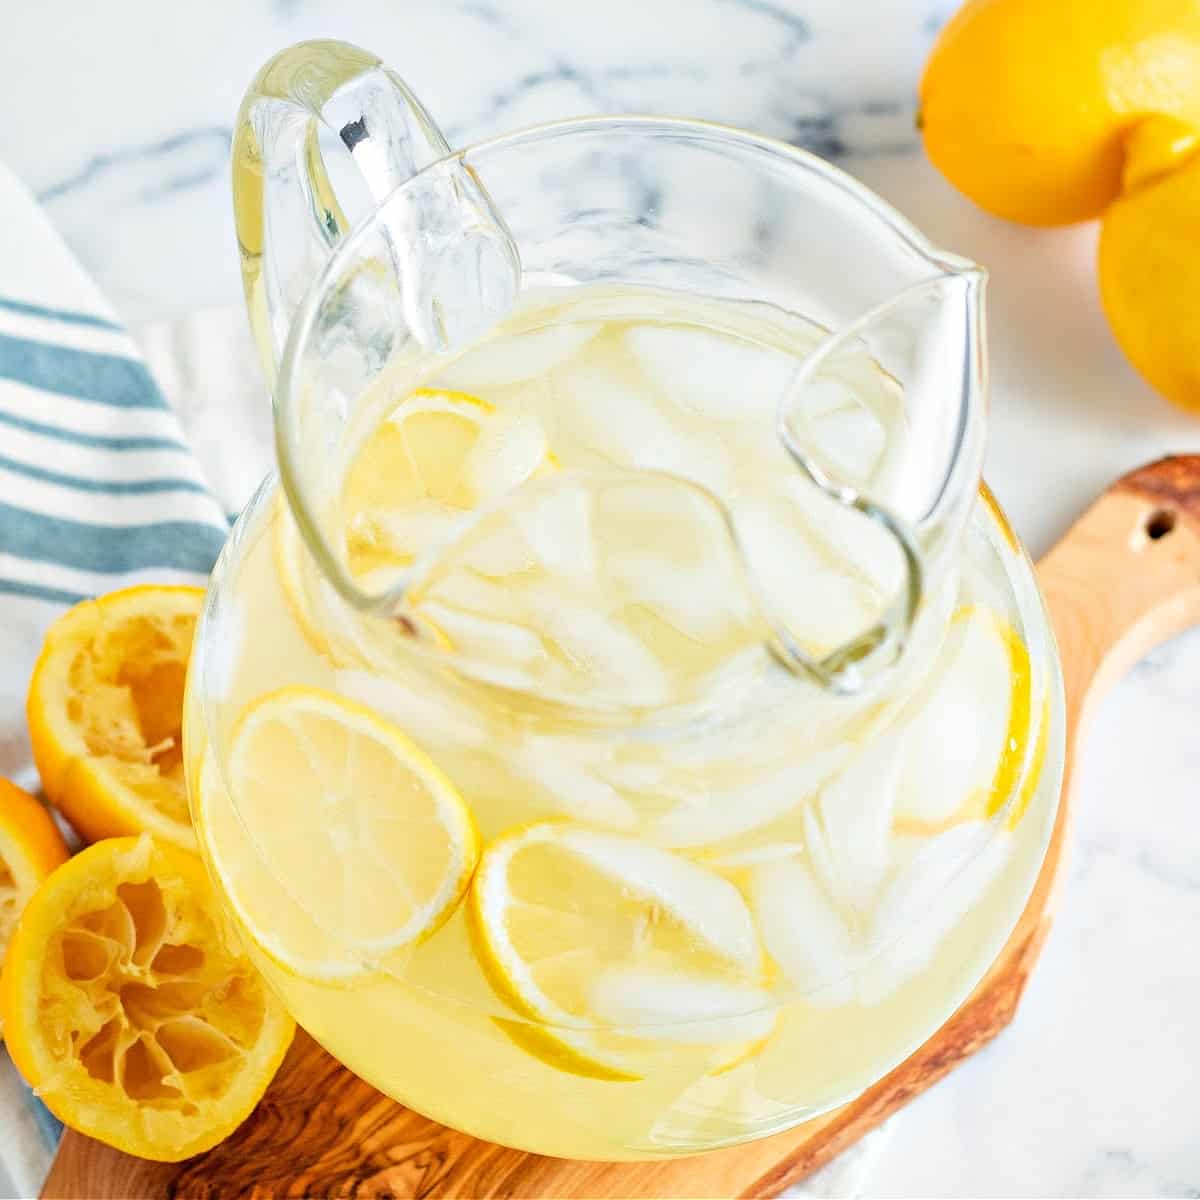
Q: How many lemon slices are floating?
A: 4